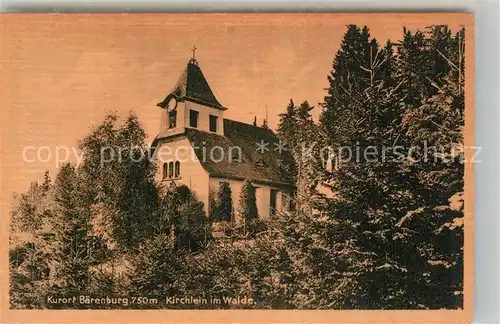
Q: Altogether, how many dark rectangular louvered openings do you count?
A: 3